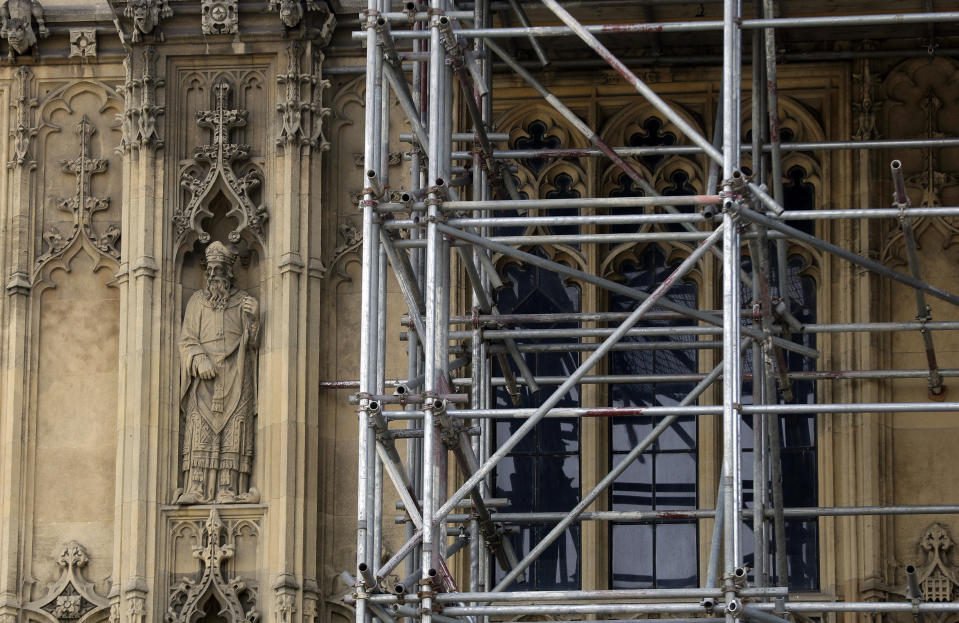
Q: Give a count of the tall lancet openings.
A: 3